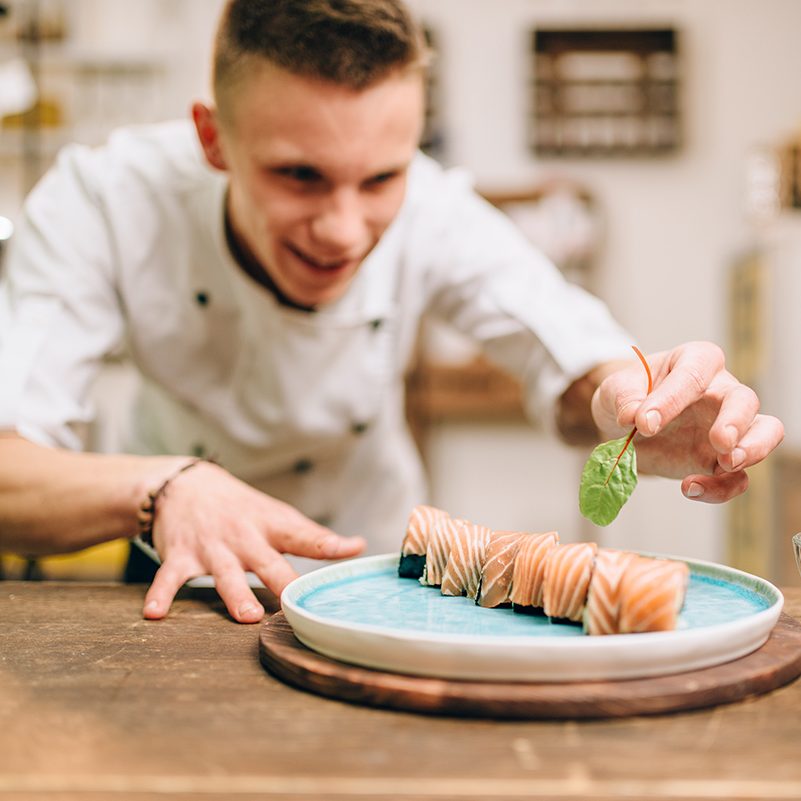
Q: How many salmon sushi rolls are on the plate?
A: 8